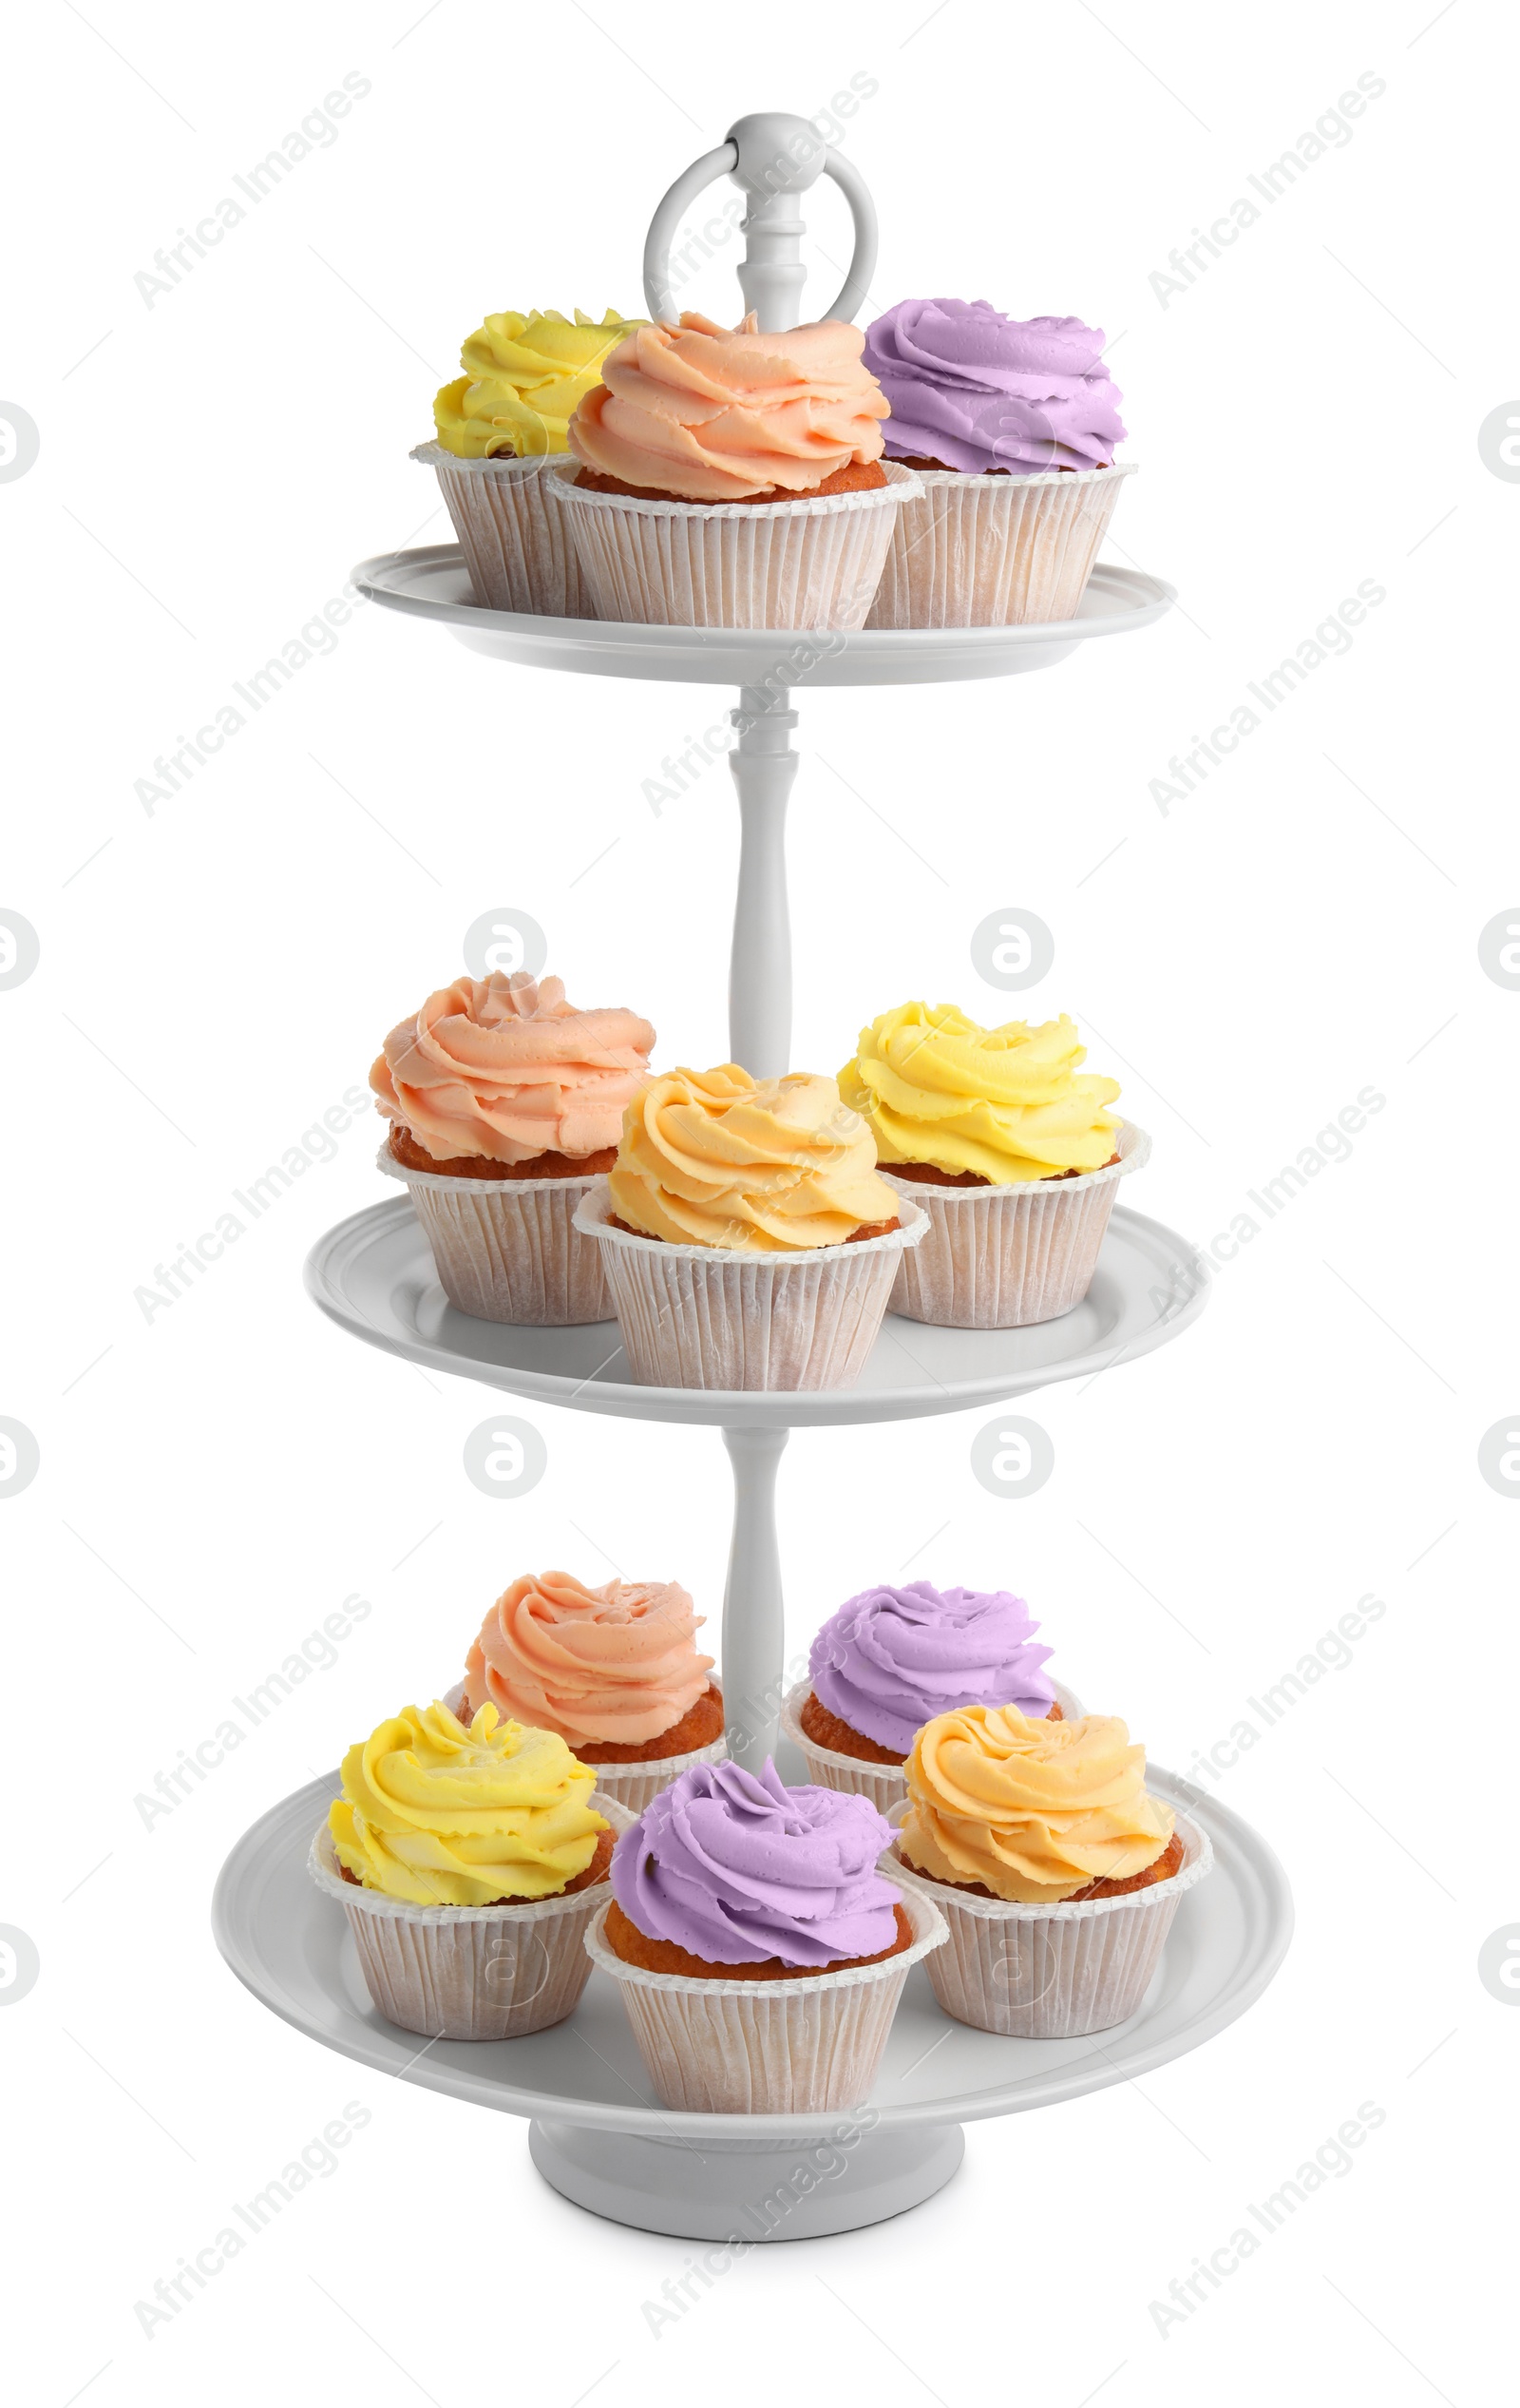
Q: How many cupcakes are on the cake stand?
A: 11